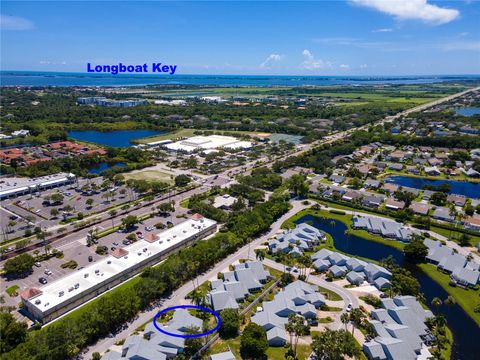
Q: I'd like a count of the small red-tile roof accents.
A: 4